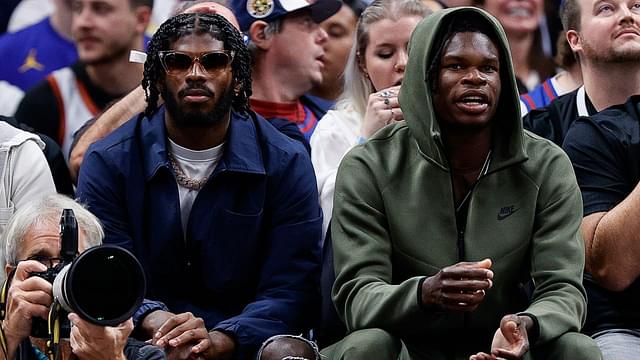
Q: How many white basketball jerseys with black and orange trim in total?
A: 1